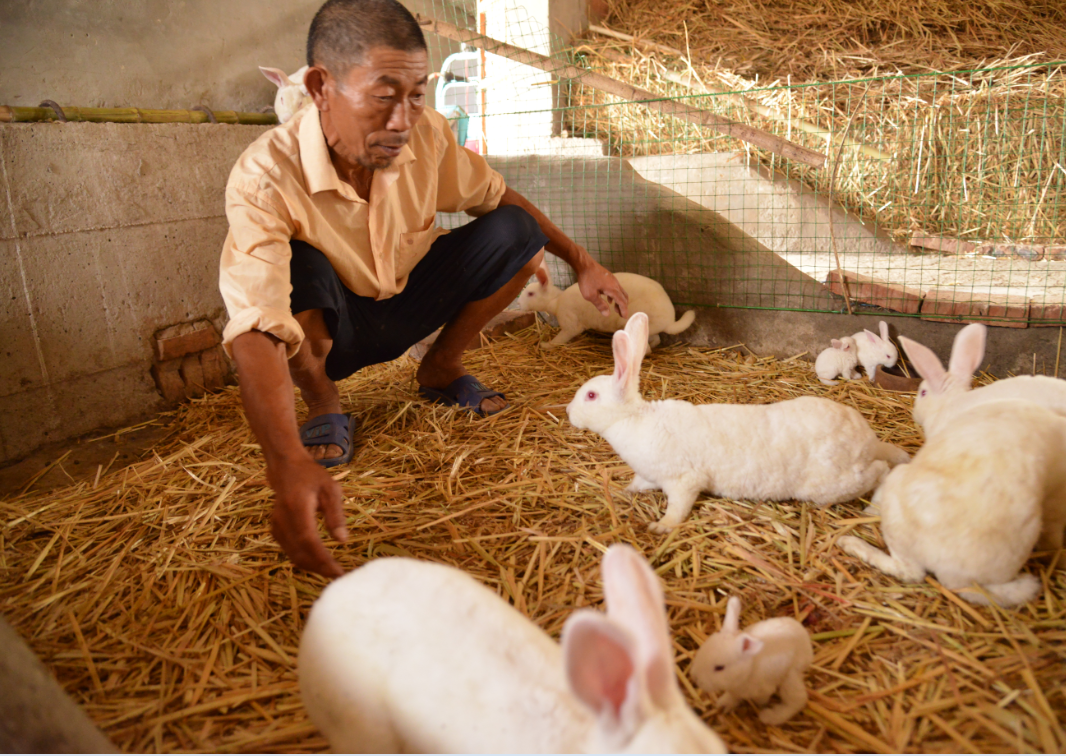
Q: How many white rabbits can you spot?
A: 9